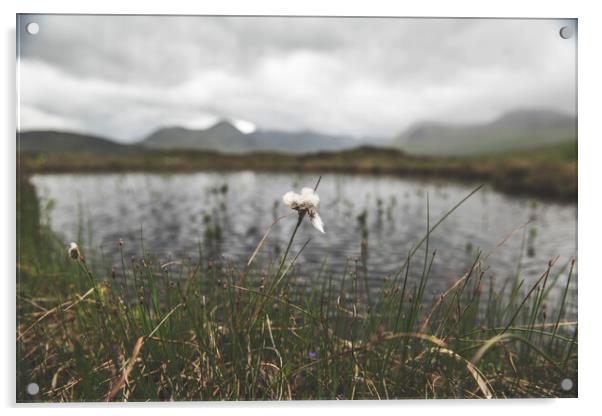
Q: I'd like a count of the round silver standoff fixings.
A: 4